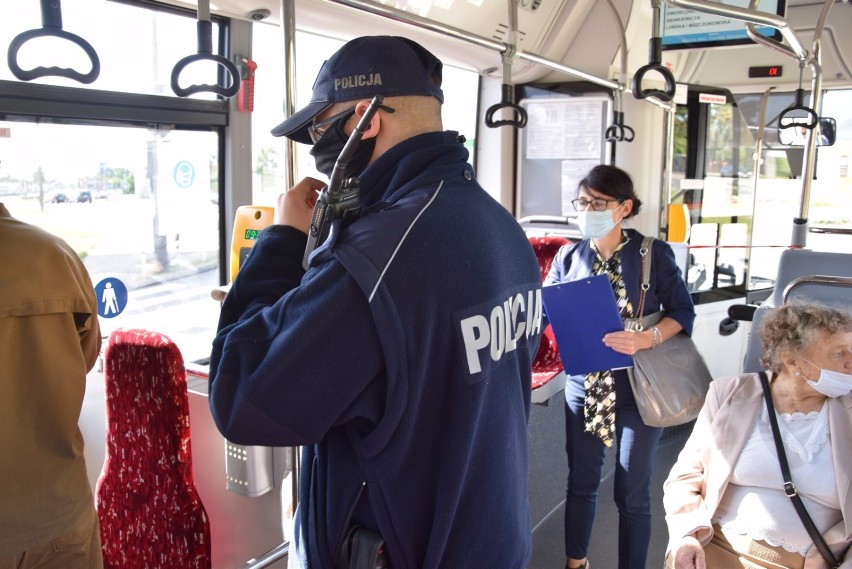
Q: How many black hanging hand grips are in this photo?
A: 7